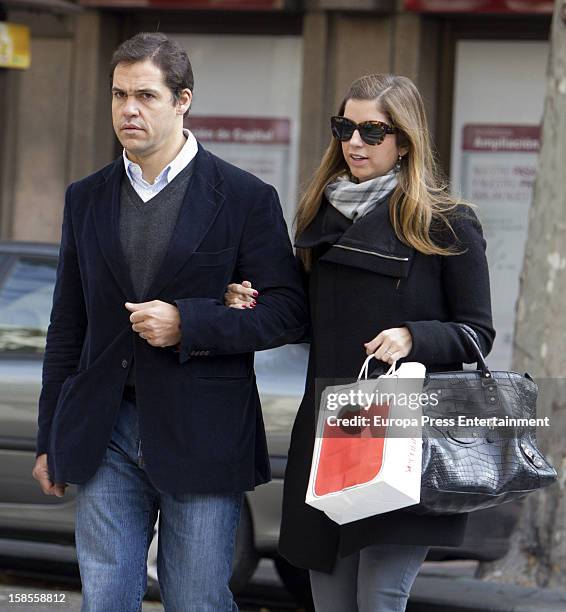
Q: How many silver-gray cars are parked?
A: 1